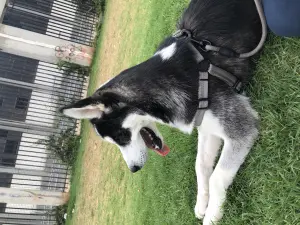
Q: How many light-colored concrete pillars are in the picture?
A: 2